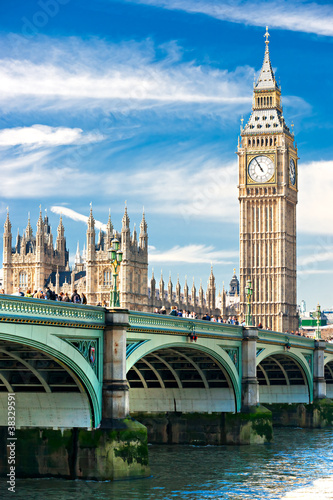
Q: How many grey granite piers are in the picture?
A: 3